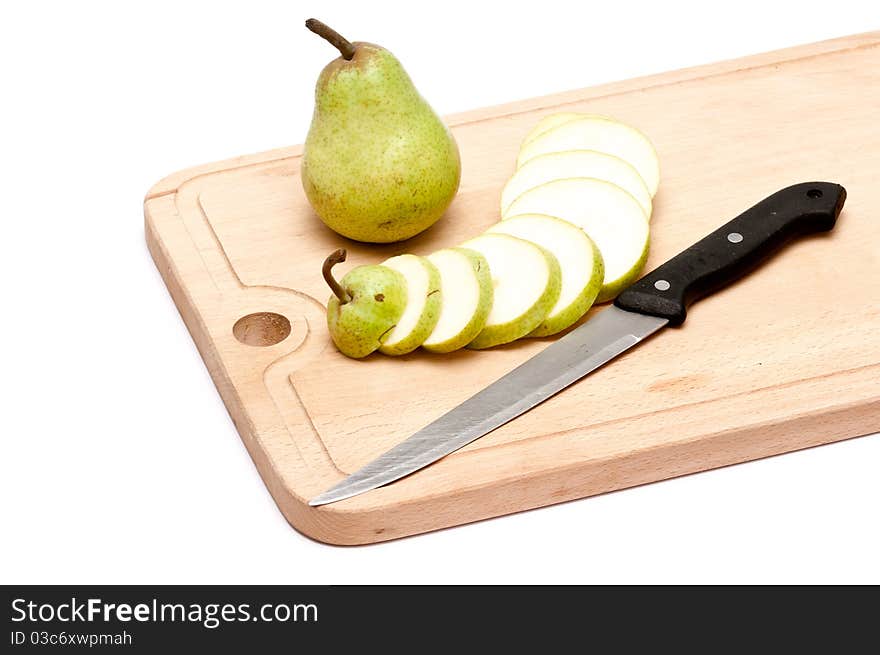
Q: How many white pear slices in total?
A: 8